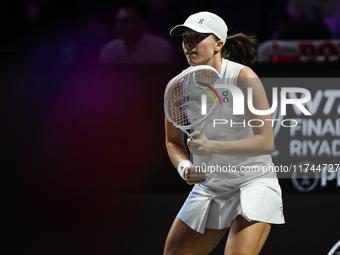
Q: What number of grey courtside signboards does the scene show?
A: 1